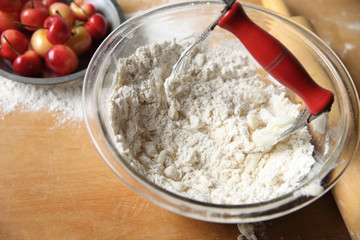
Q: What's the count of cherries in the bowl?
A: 13